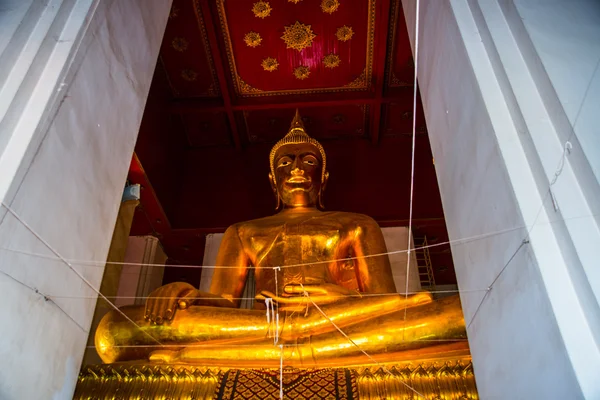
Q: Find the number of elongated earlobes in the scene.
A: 2